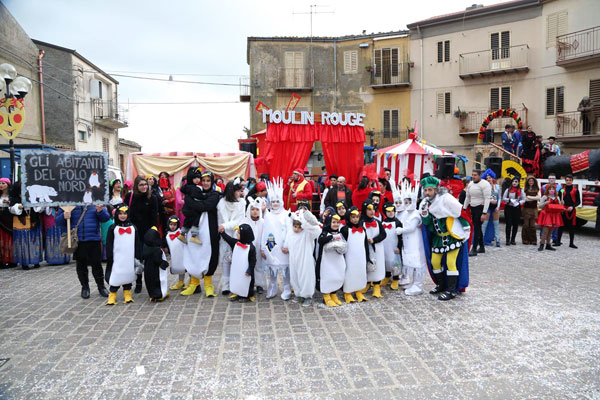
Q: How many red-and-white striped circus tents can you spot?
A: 1